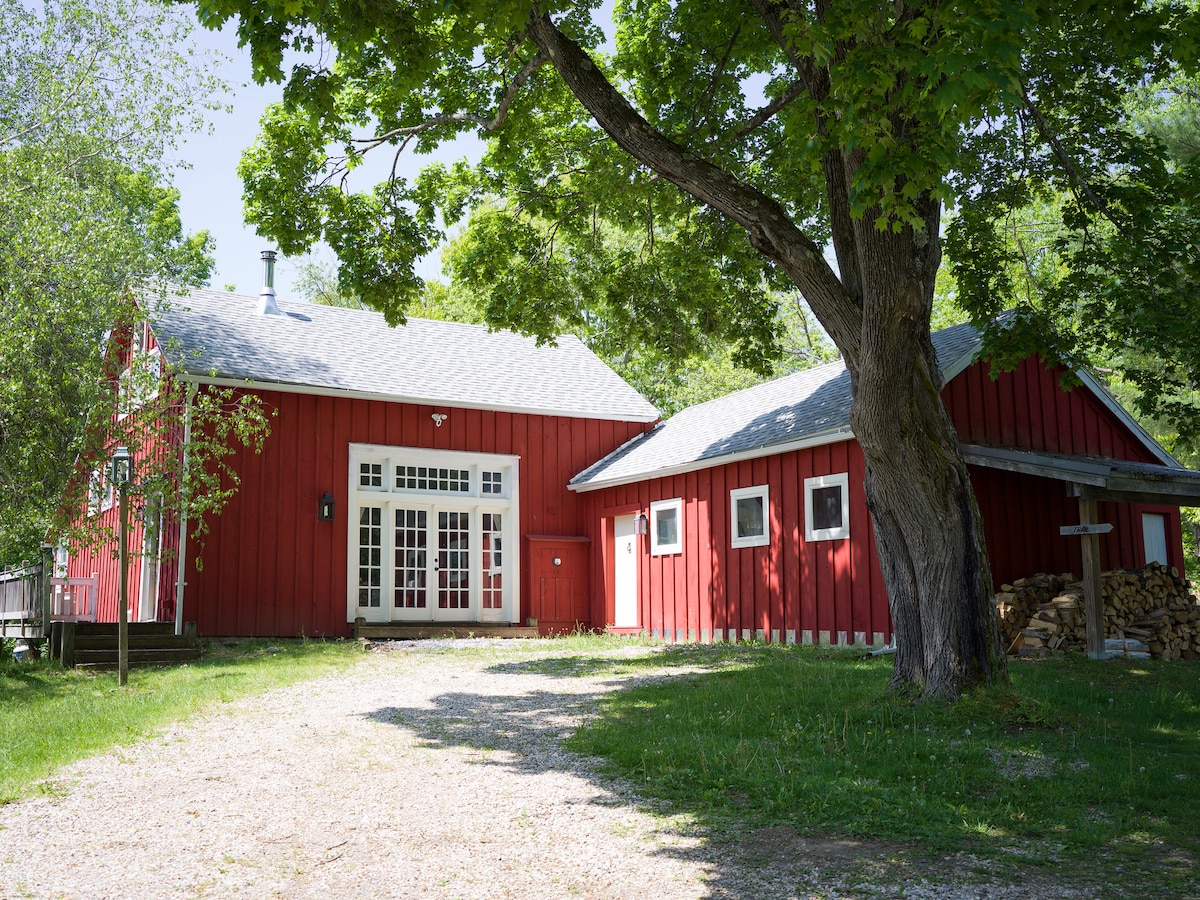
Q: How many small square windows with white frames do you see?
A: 3